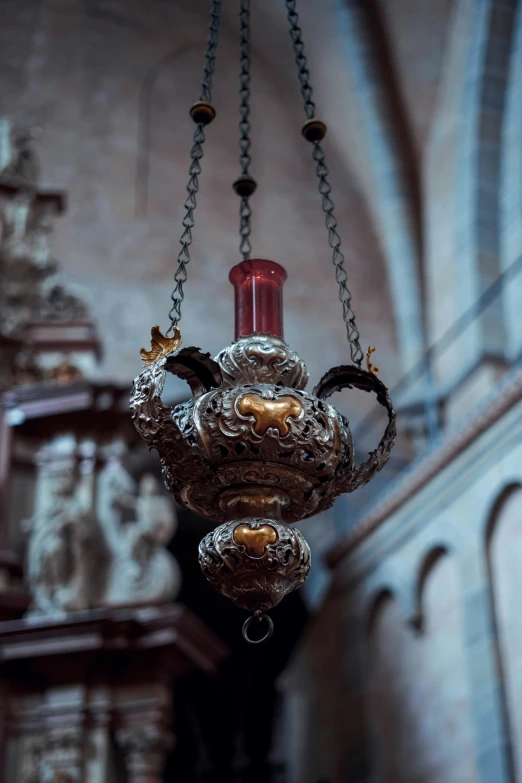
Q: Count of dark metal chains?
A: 3